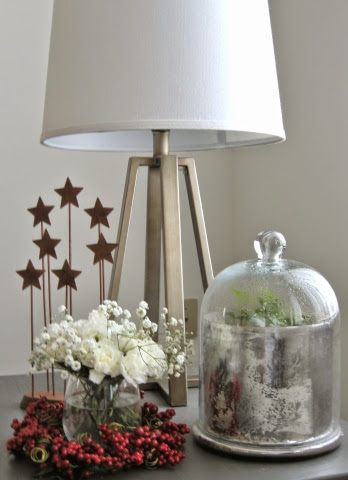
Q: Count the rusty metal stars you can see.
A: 7